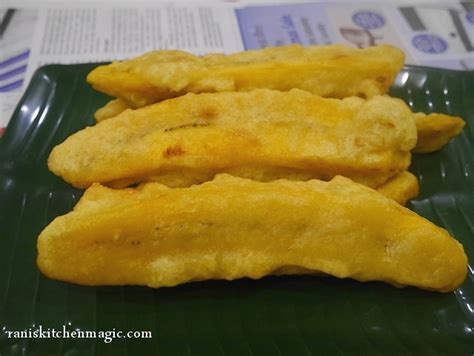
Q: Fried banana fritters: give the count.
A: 5